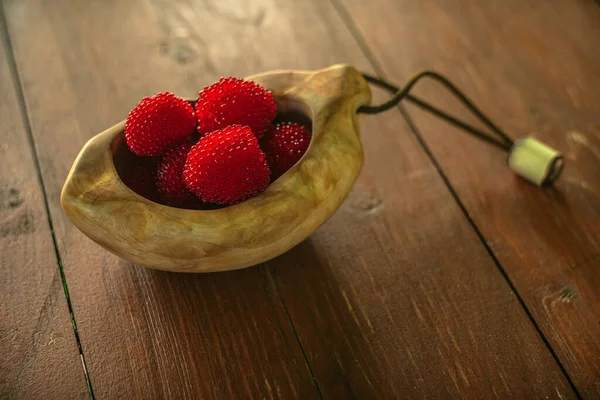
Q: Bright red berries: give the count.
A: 5